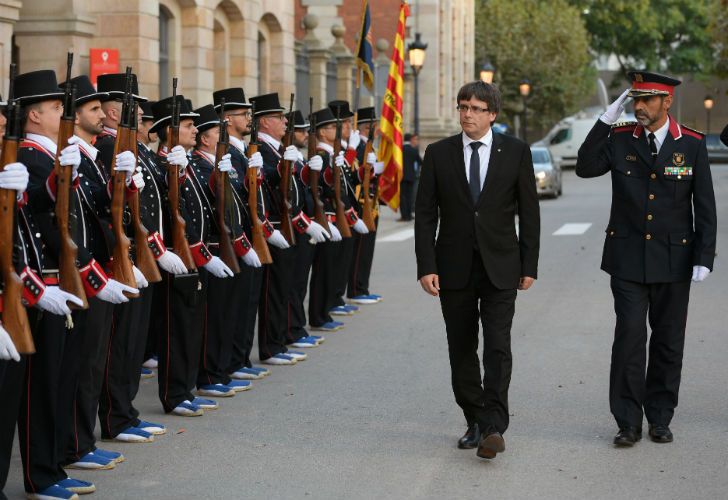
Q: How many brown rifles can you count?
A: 11